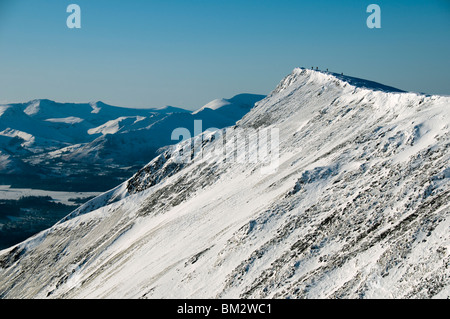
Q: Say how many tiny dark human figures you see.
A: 4